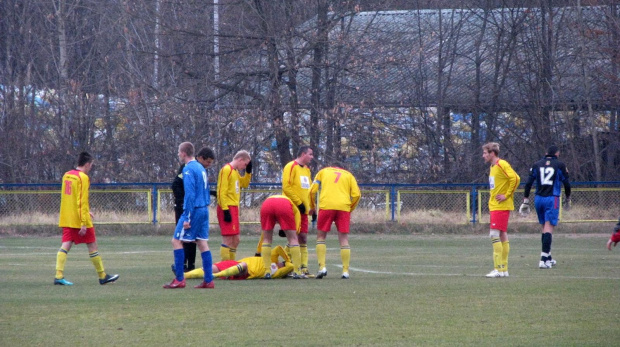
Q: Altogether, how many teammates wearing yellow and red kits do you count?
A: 7